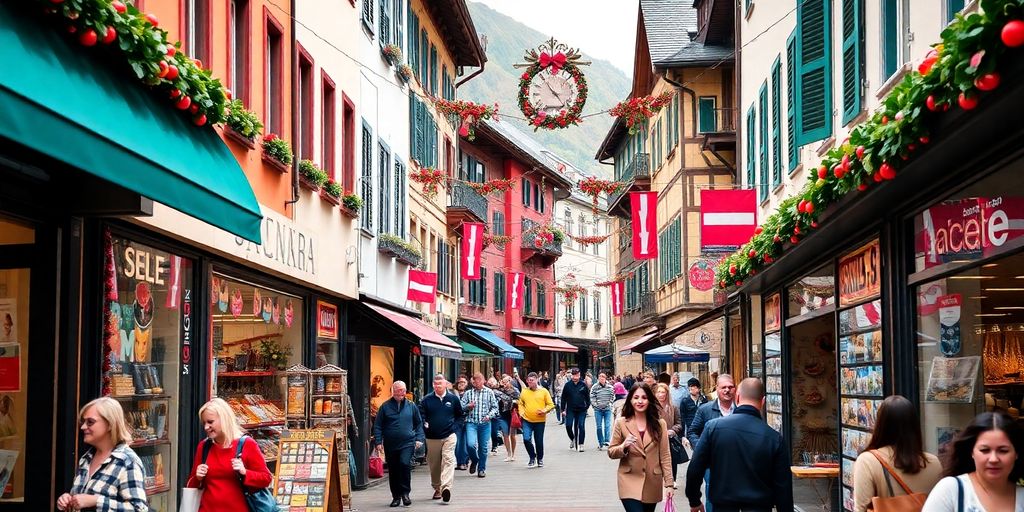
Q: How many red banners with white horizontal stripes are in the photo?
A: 2